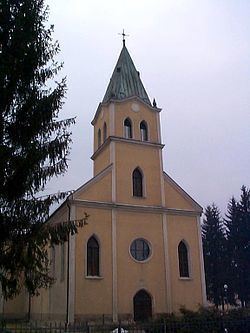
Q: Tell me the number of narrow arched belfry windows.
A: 4